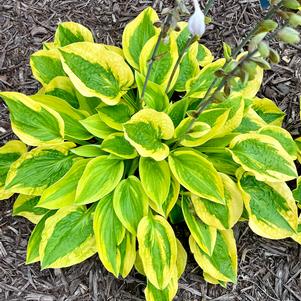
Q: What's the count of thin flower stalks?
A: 4